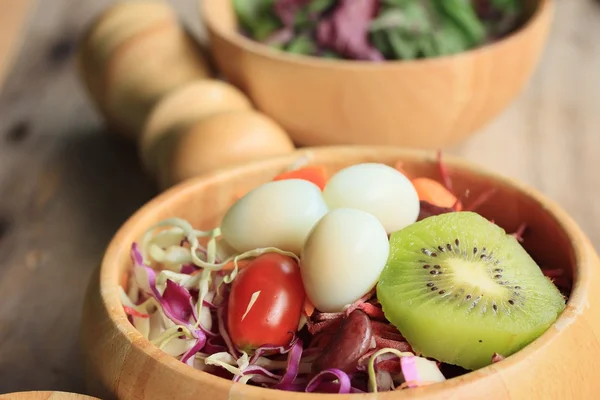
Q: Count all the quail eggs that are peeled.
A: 3